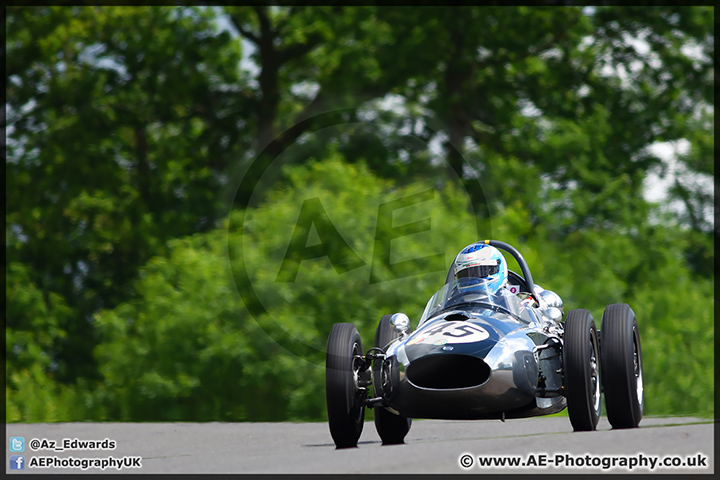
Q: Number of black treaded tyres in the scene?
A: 4